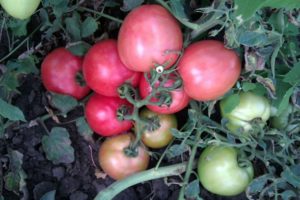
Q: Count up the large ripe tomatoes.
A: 6